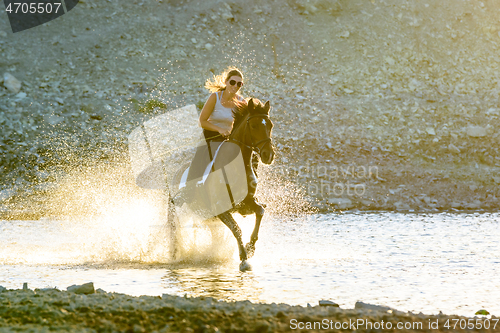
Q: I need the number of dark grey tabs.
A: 1